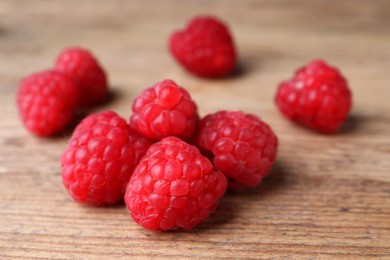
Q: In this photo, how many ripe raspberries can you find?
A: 8